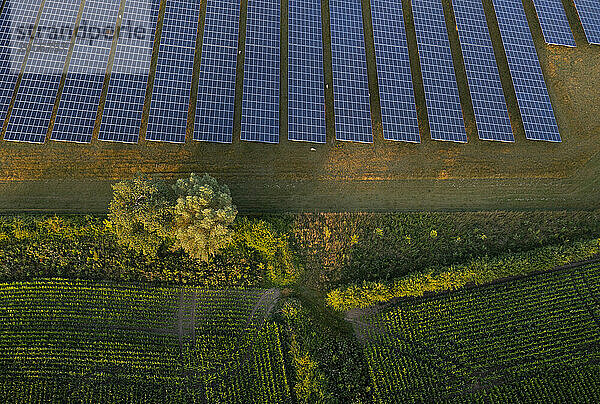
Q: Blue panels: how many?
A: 15